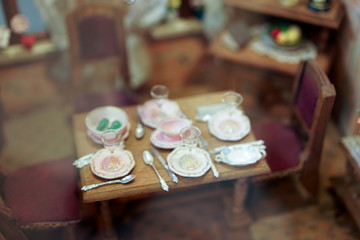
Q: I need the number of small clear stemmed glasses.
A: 4